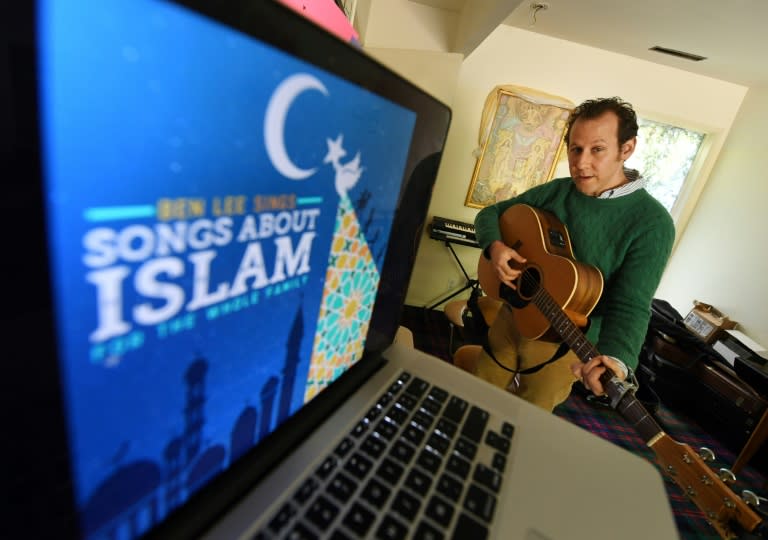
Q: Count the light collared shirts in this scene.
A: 1